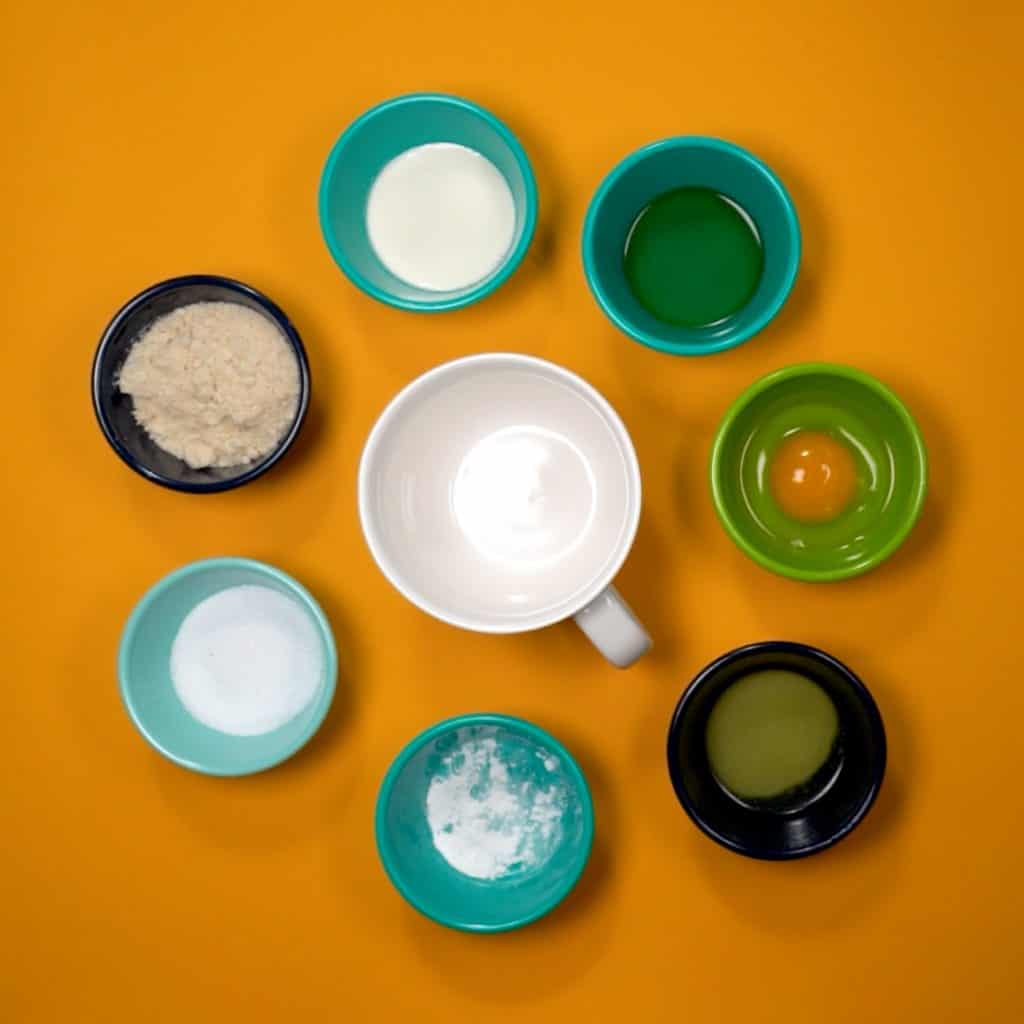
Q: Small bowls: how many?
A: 7